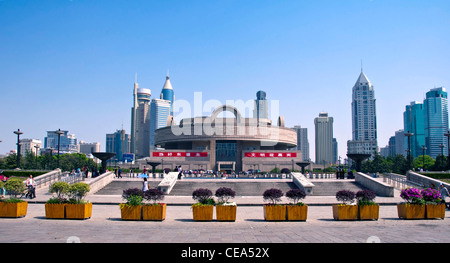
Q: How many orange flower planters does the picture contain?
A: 13